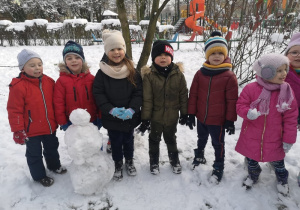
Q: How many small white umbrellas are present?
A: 0